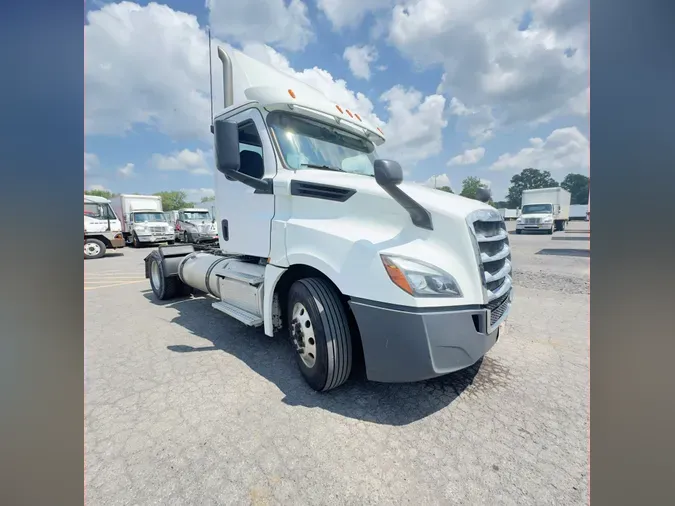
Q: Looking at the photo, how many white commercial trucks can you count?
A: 5